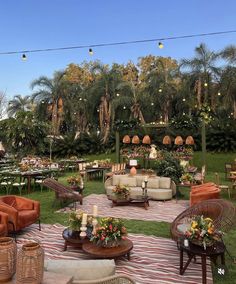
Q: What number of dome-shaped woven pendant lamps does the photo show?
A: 6